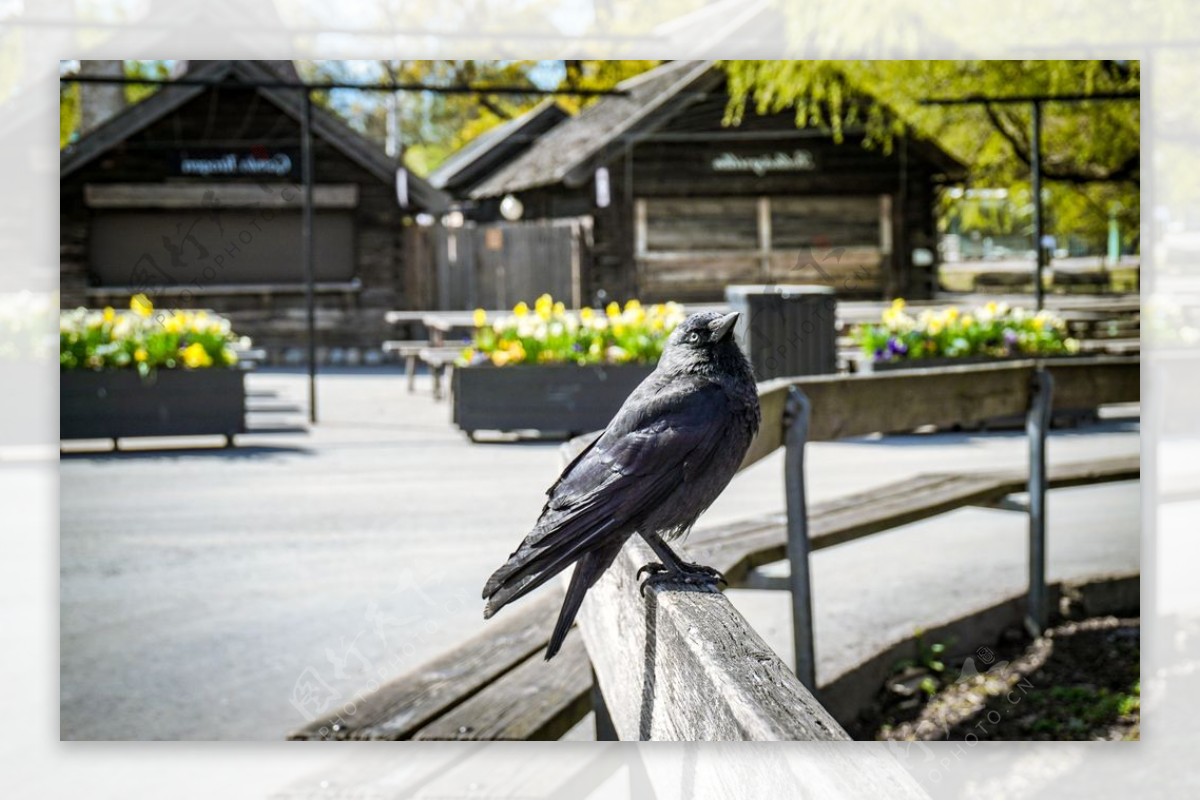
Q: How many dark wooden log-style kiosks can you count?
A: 2